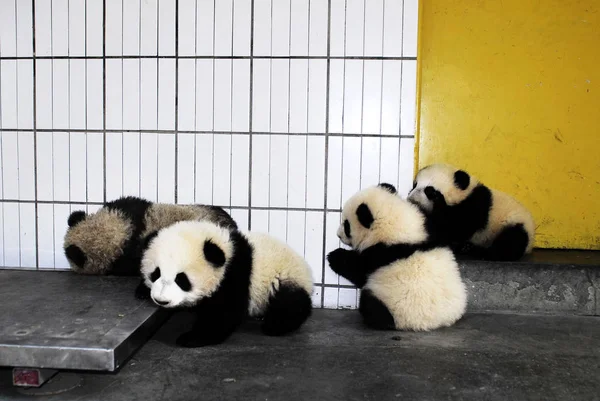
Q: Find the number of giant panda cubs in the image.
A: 4